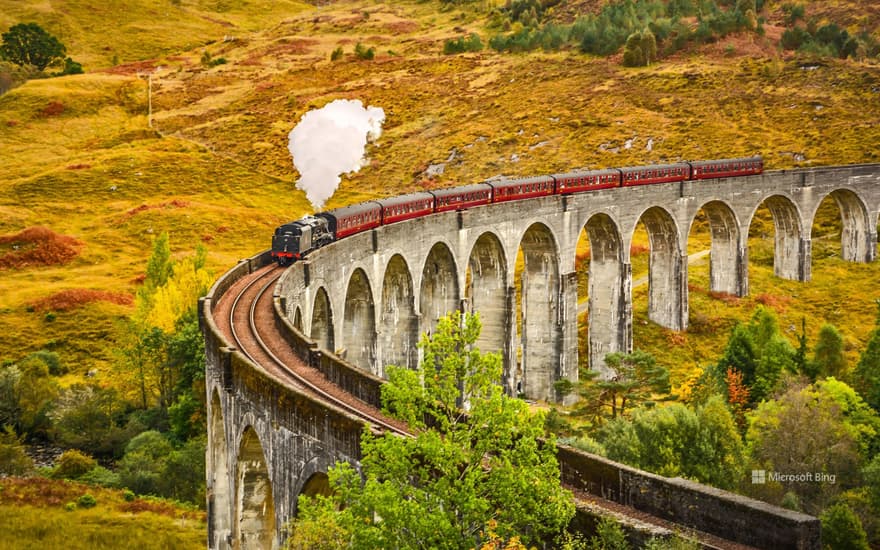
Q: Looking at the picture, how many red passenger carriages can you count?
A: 7